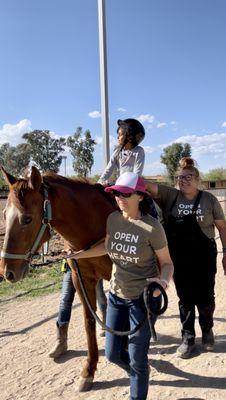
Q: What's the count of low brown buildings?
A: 1